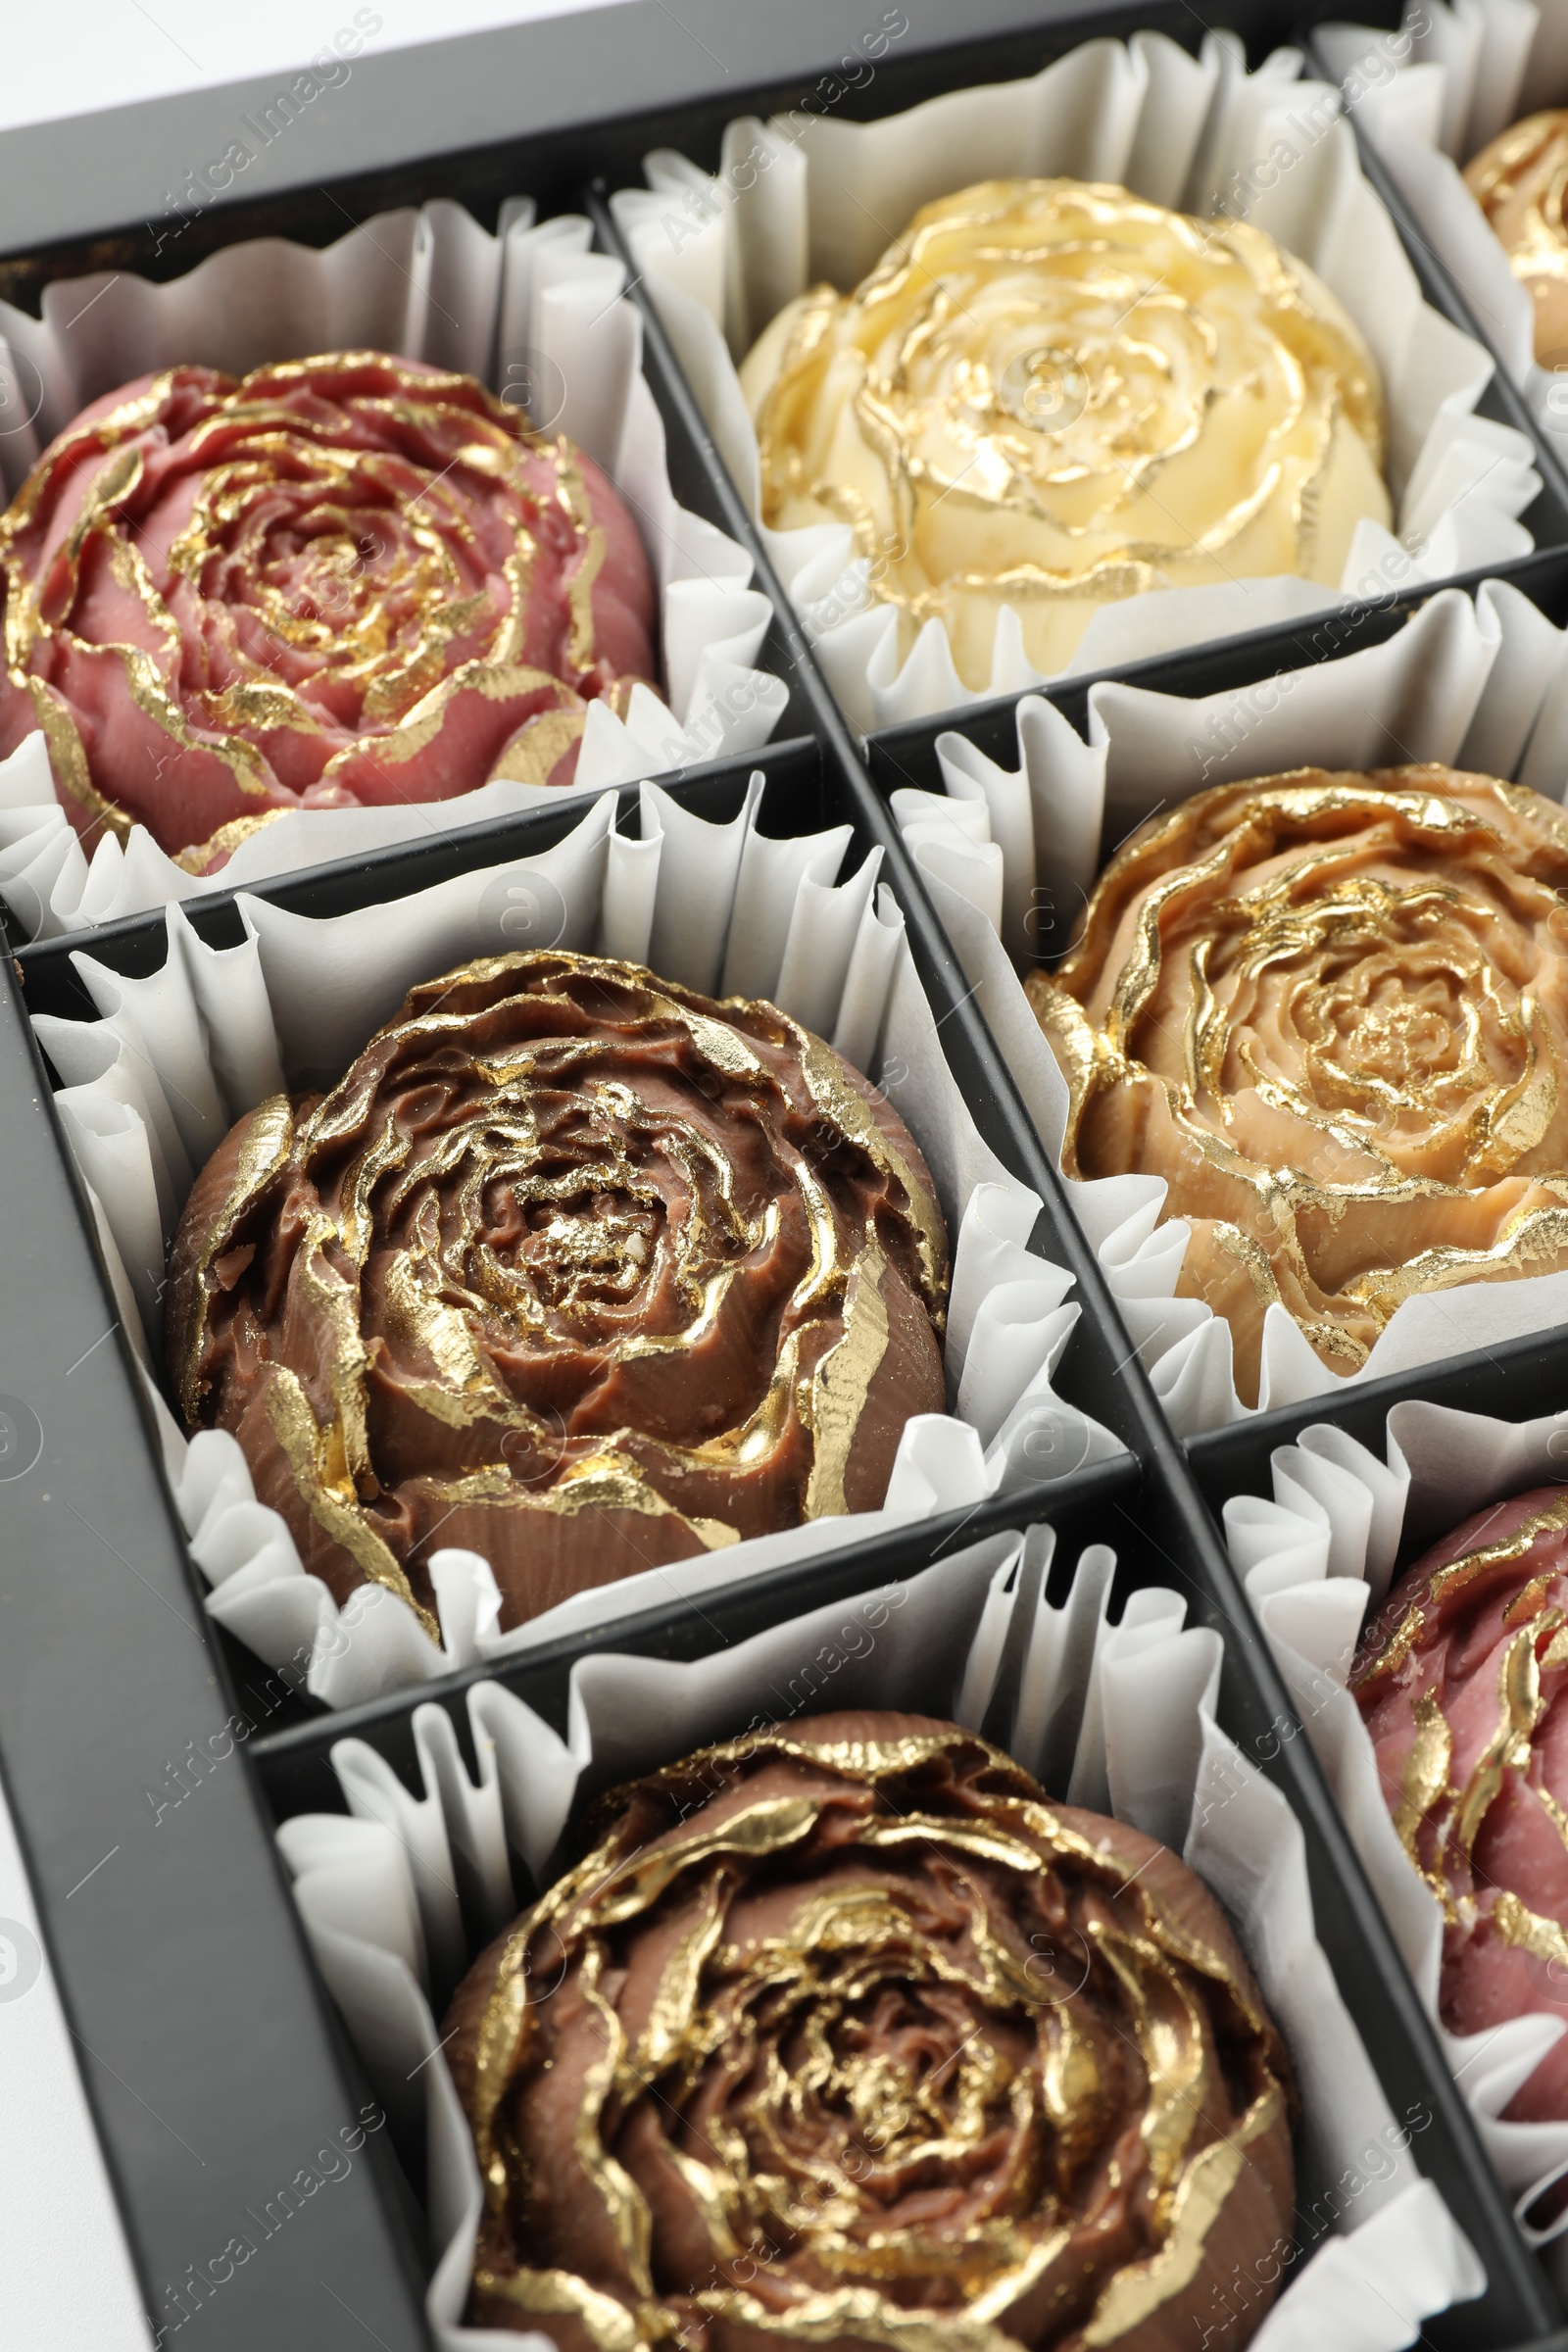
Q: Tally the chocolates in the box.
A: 7